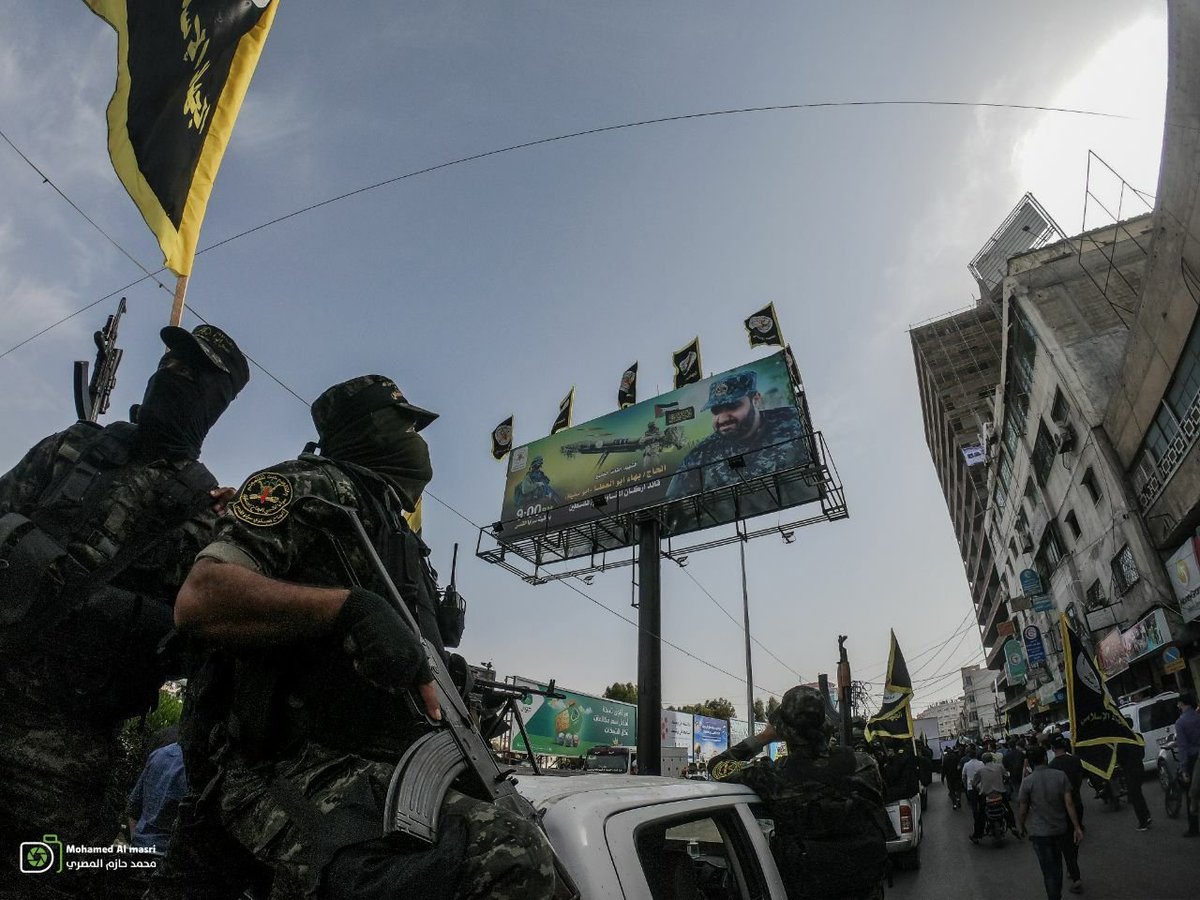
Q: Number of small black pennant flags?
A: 5